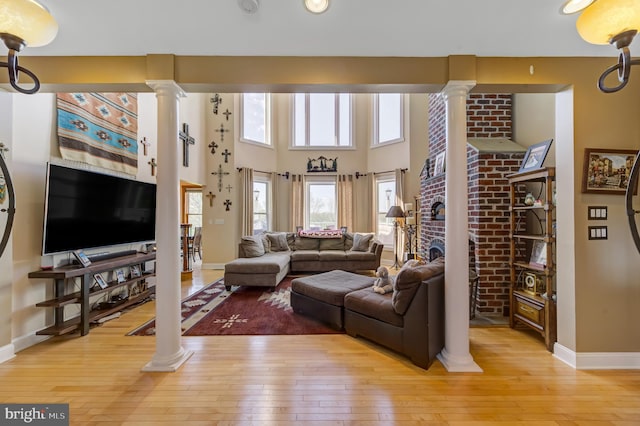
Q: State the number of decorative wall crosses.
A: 12